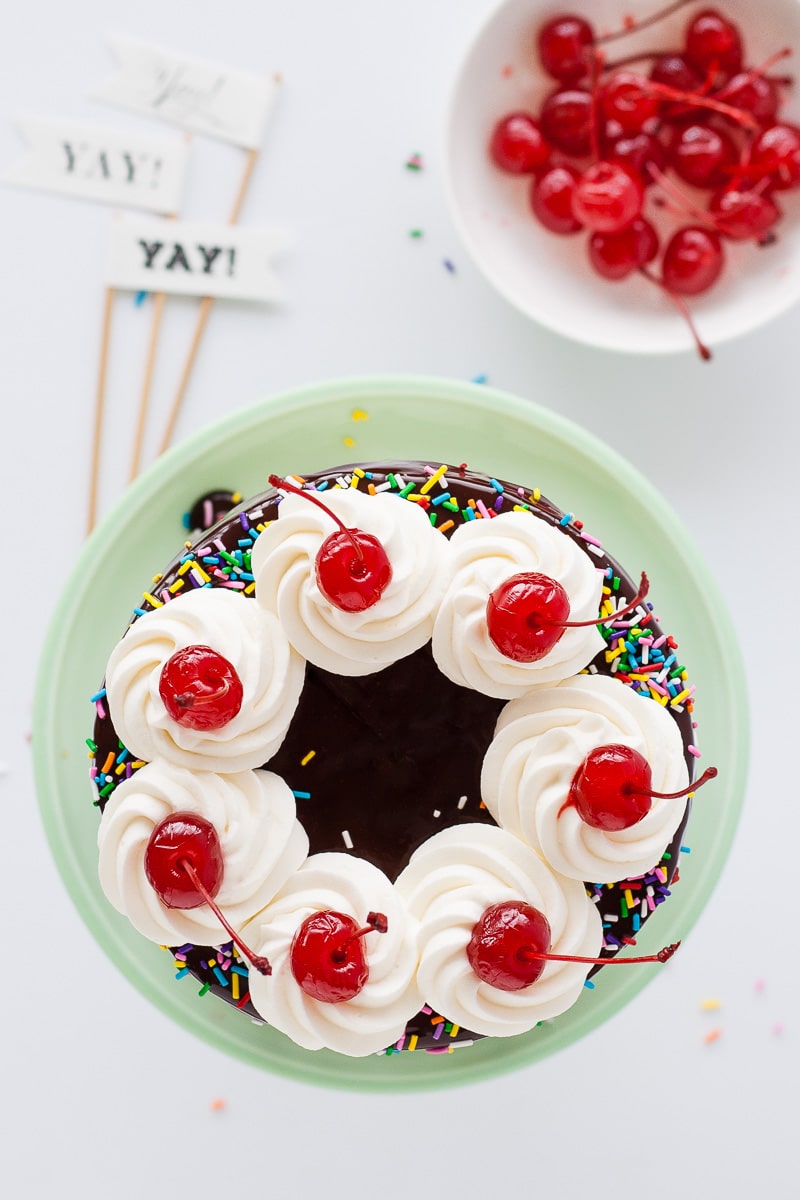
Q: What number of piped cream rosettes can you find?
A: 7